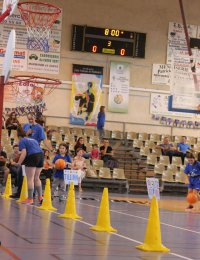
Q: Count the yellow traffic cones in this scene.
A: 6